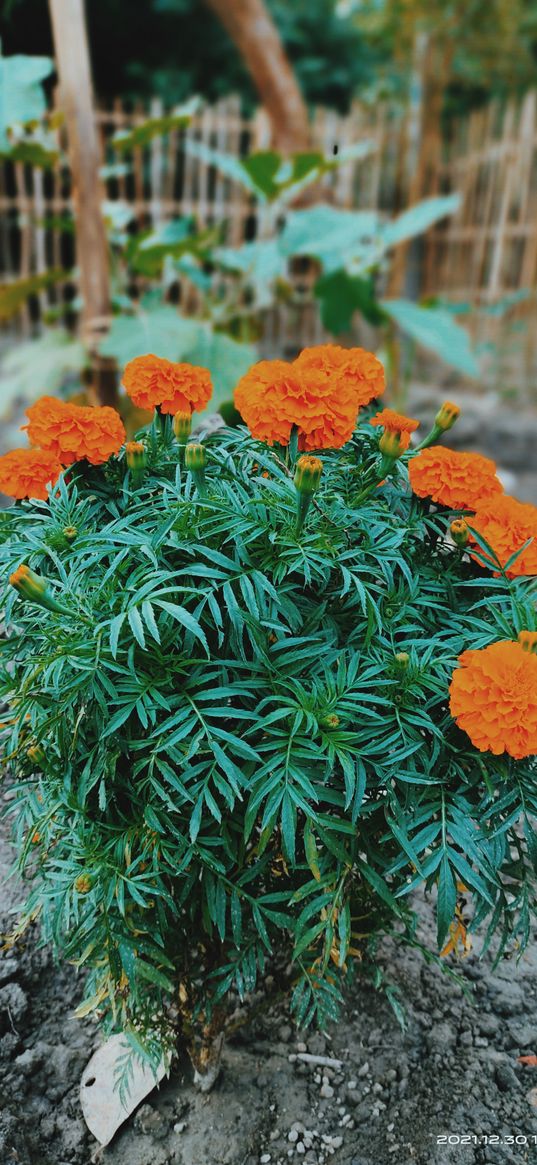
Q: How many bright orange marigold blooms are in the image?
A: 8